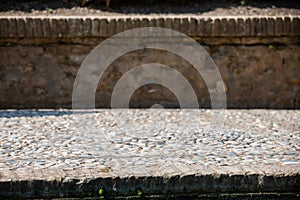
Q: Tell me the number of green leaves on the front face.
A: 2